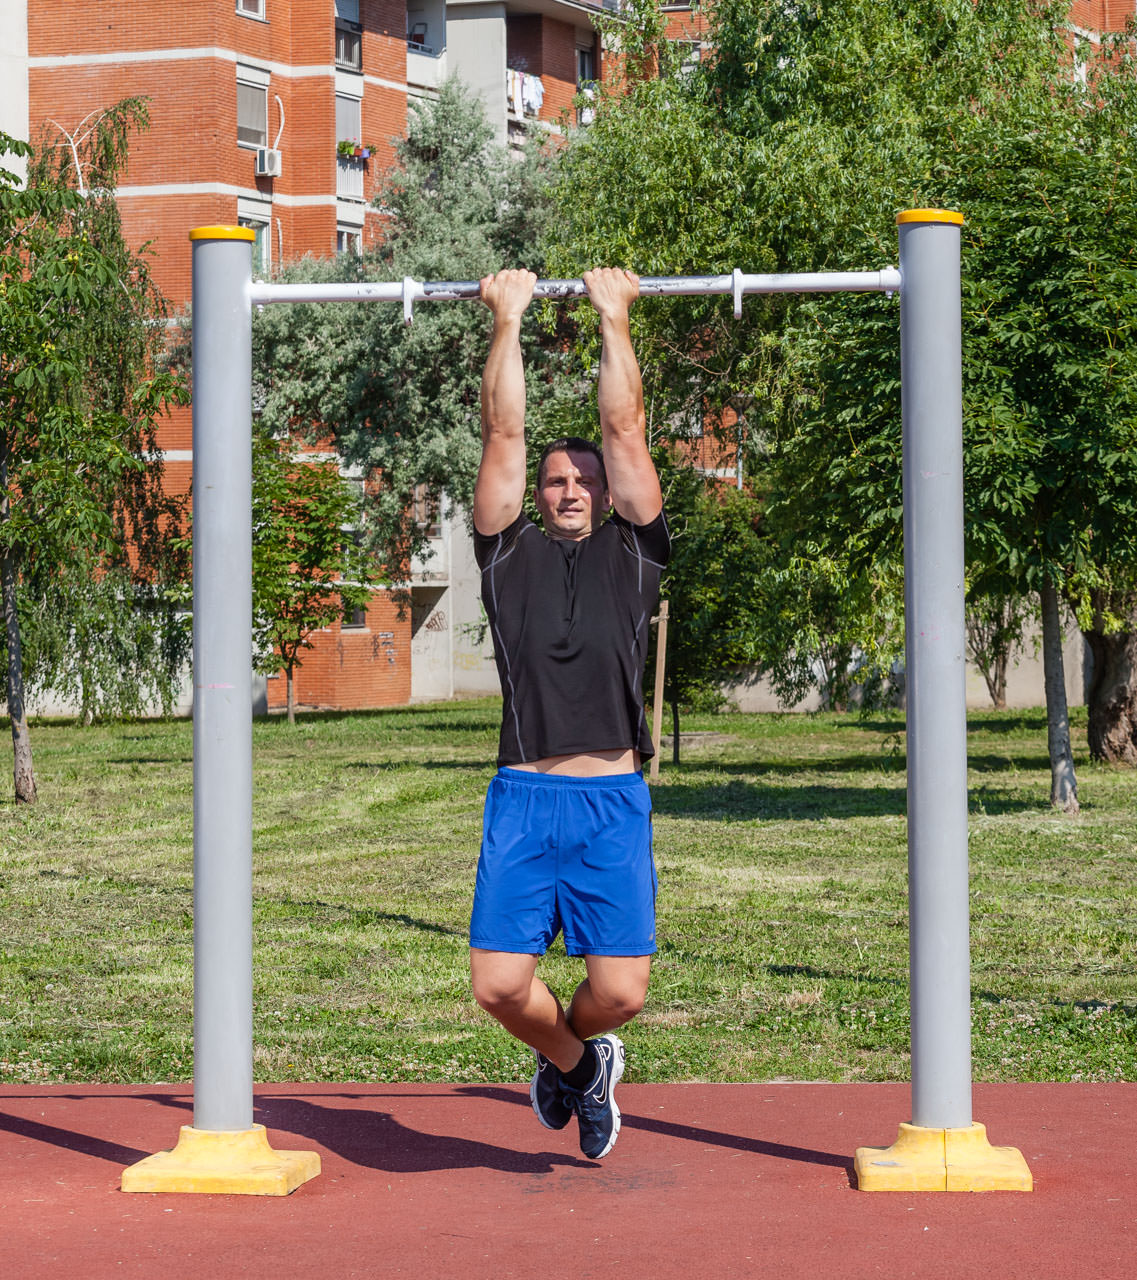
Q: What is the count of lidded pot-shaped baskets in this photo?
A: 0